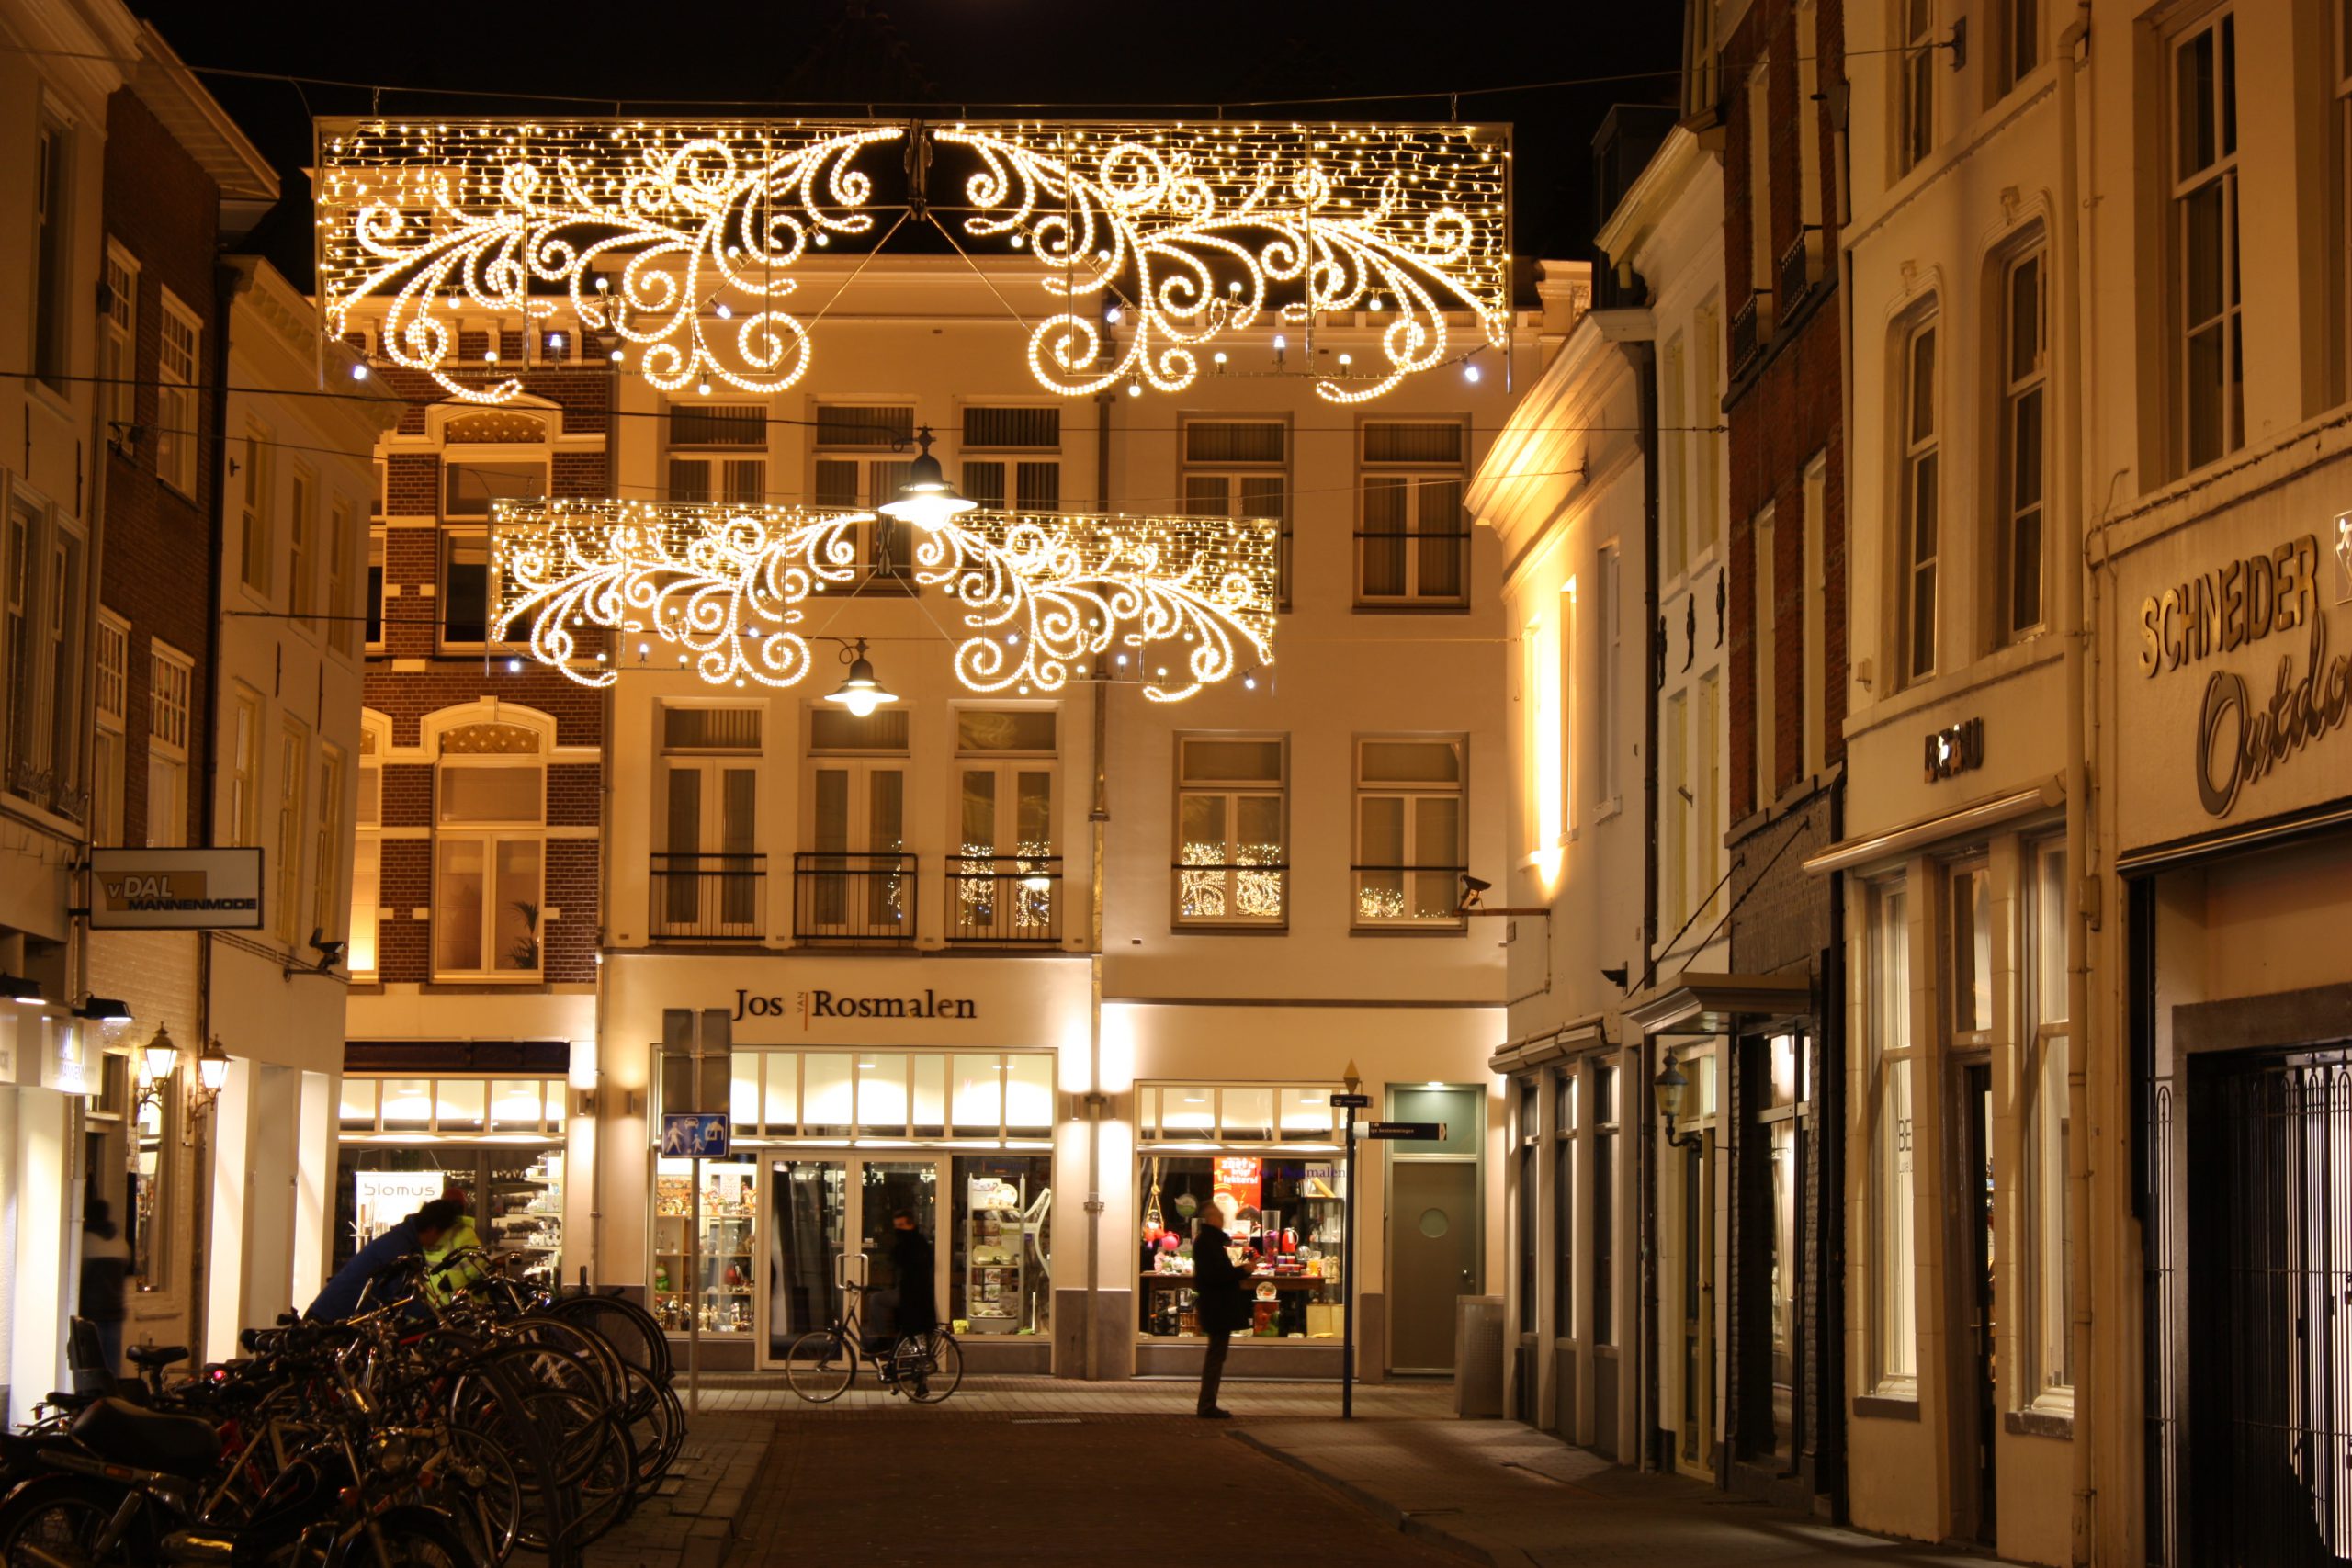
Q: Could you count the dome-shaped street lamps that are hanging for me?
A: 2